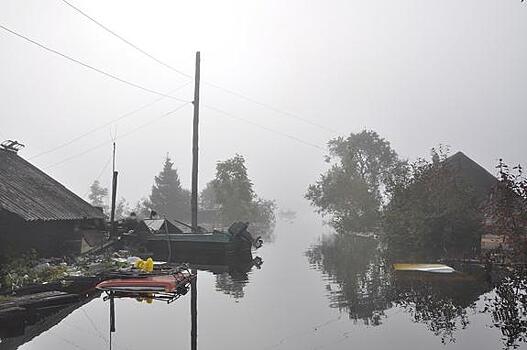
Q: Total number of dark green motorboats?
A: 1